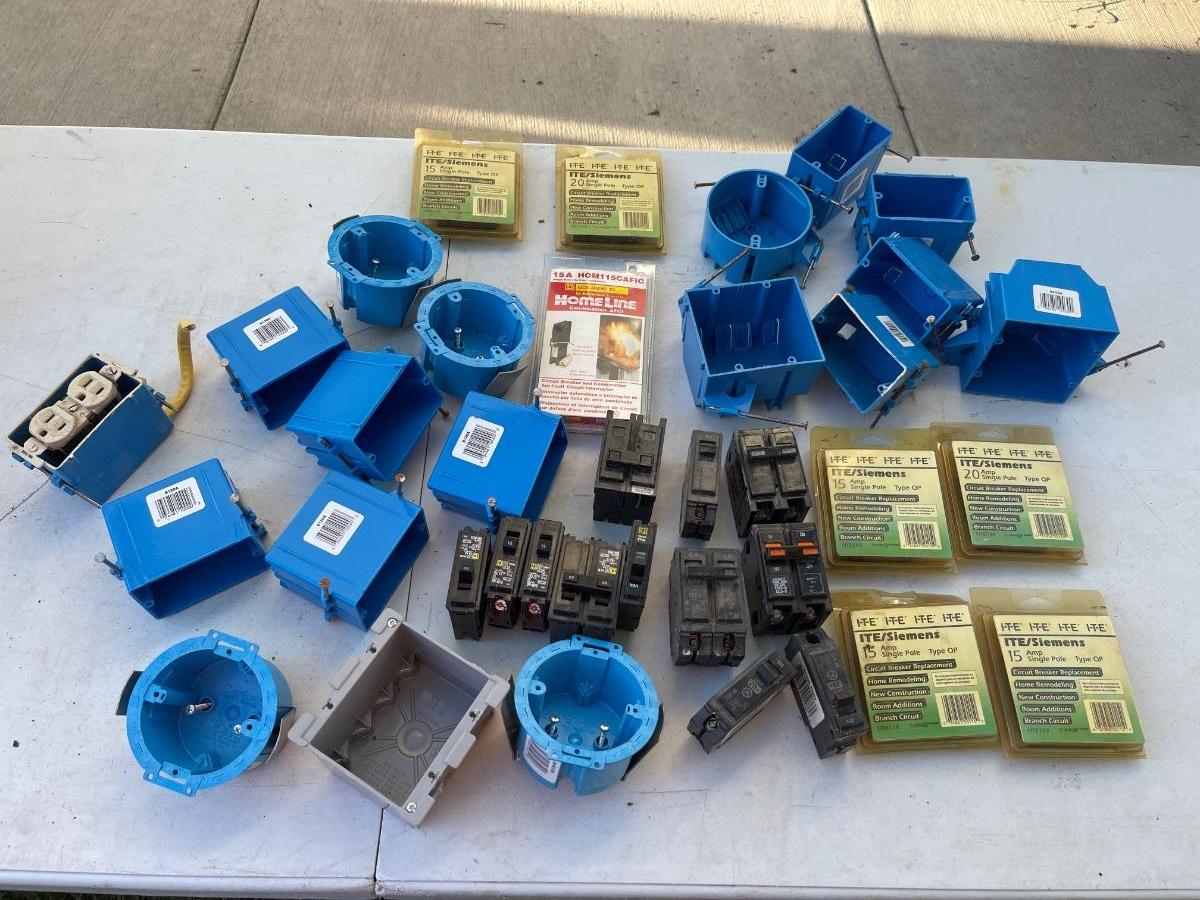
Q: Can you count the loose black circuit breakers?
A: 12